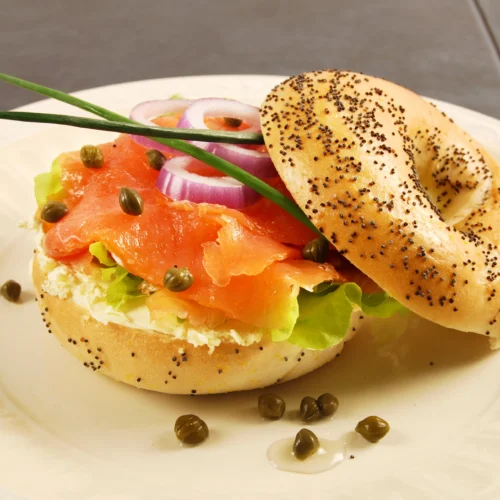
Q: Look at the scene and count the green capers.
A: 14